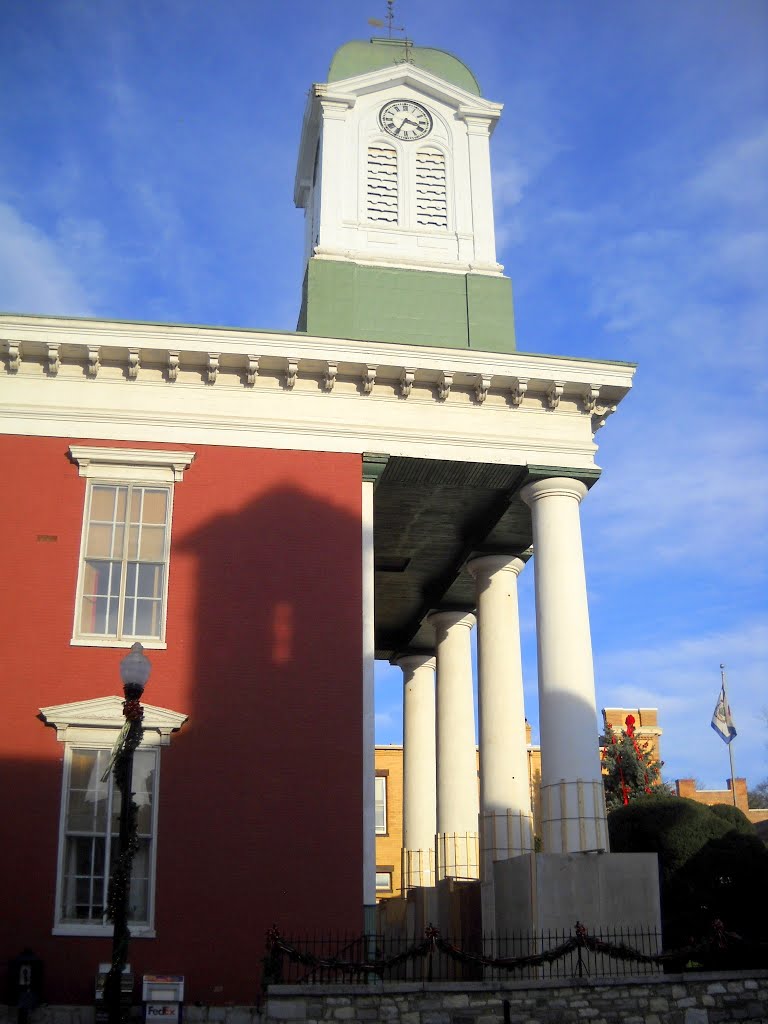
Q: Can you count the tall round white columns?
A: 4